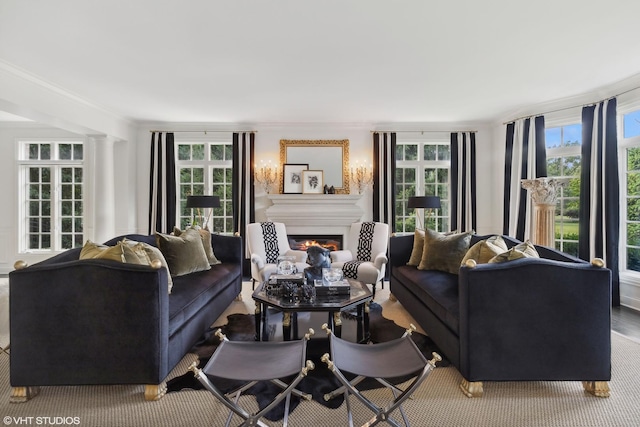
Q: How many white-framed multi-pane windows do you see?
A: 5